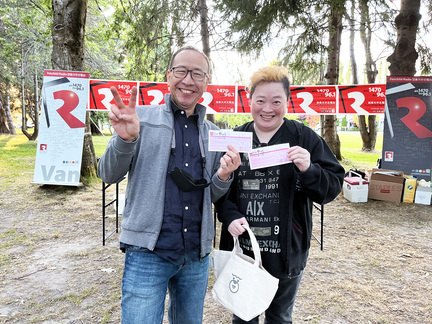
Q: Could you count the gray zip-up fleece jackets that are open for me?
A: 1